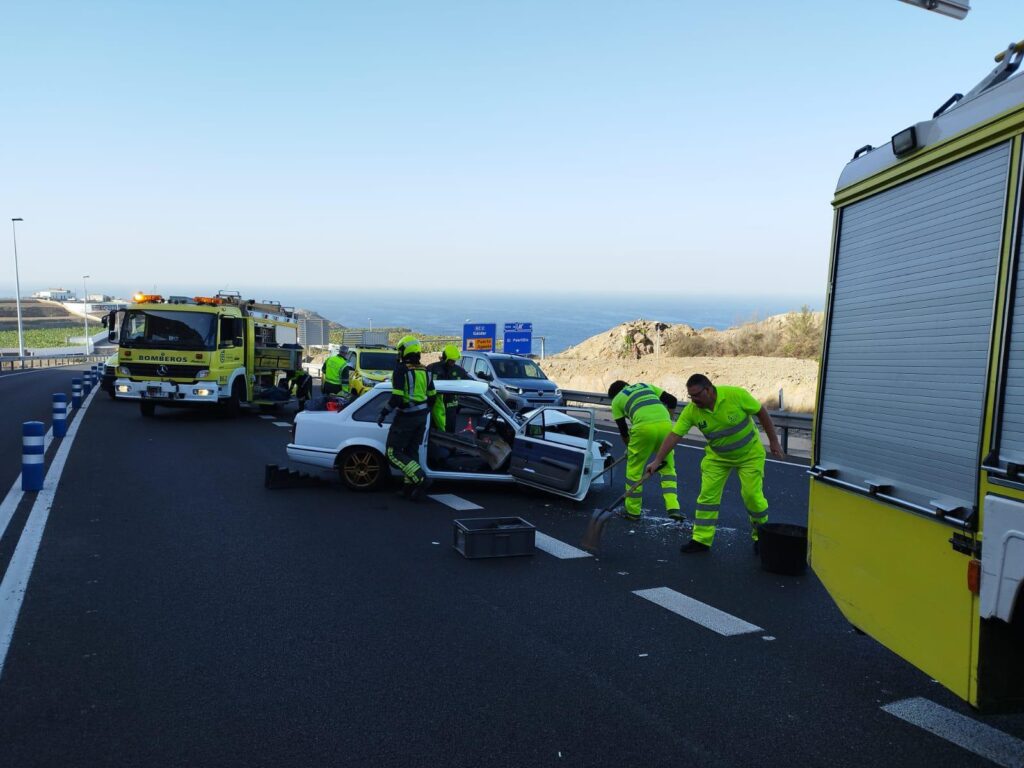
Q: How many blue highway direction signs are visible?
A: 2